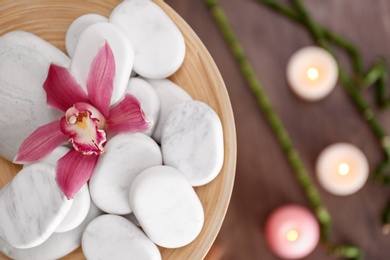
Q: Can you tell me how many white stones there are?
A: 13